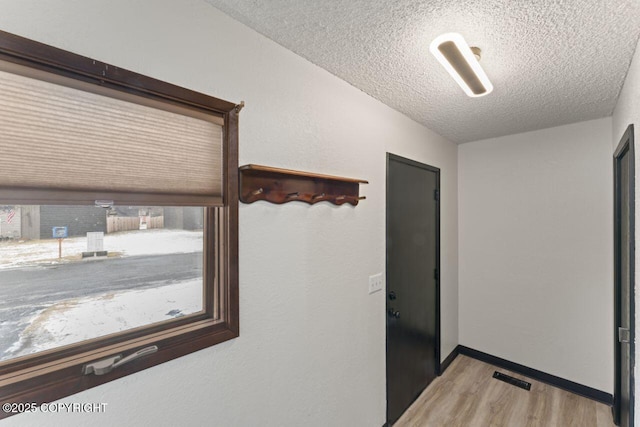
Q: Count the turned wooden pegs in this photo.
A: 5